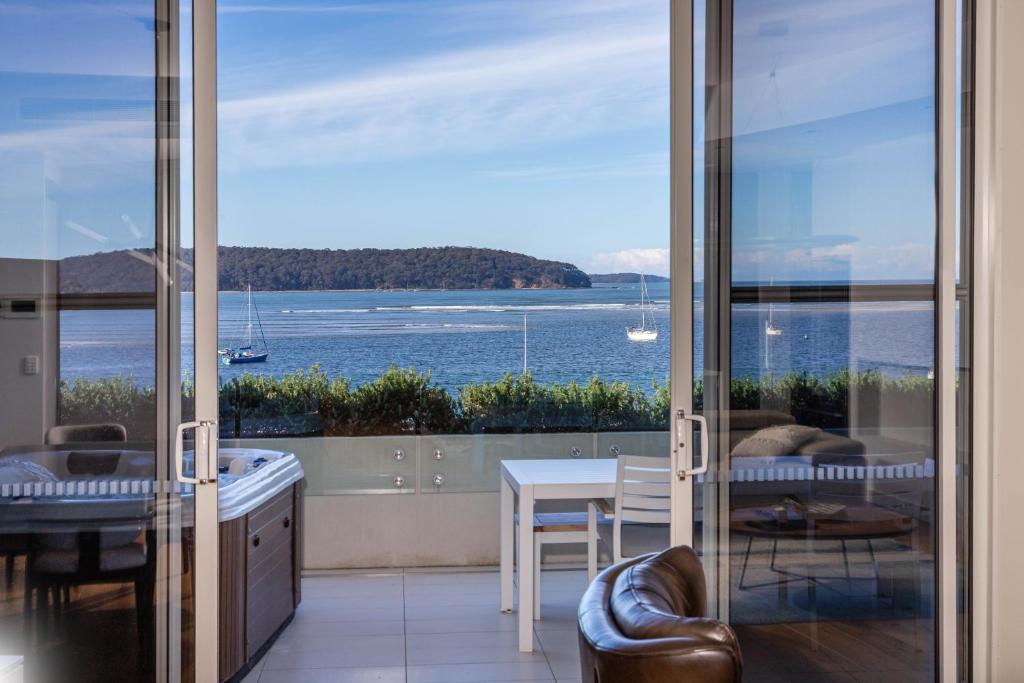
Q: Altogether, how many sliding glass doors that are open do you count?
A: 2